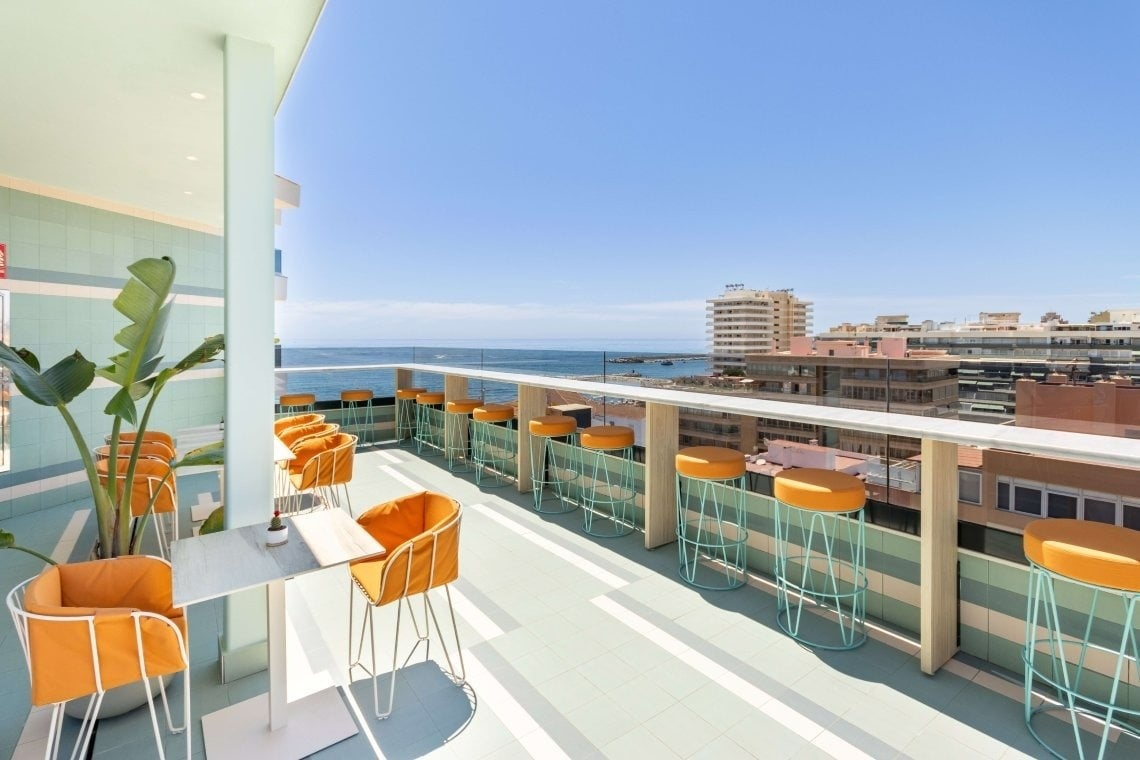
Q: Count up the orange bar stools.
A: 11